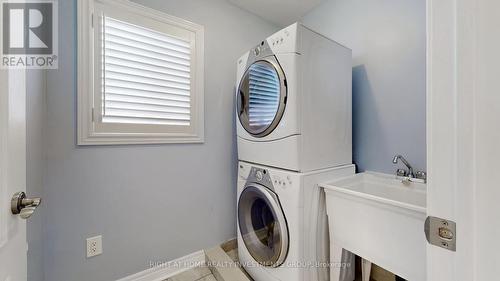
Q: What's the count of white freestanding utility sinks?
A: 1